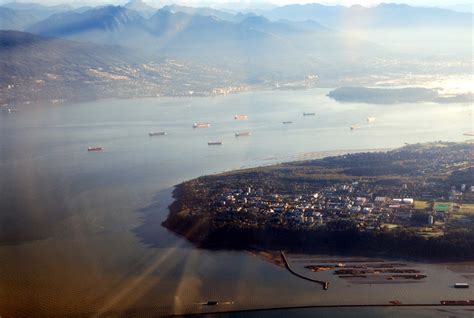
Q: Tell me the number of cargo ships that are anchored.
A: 10